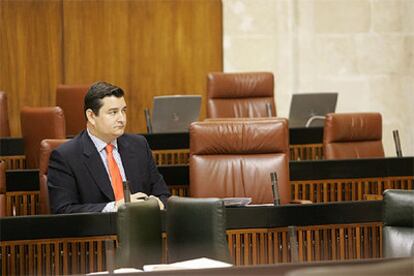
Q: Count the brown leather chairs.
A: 8